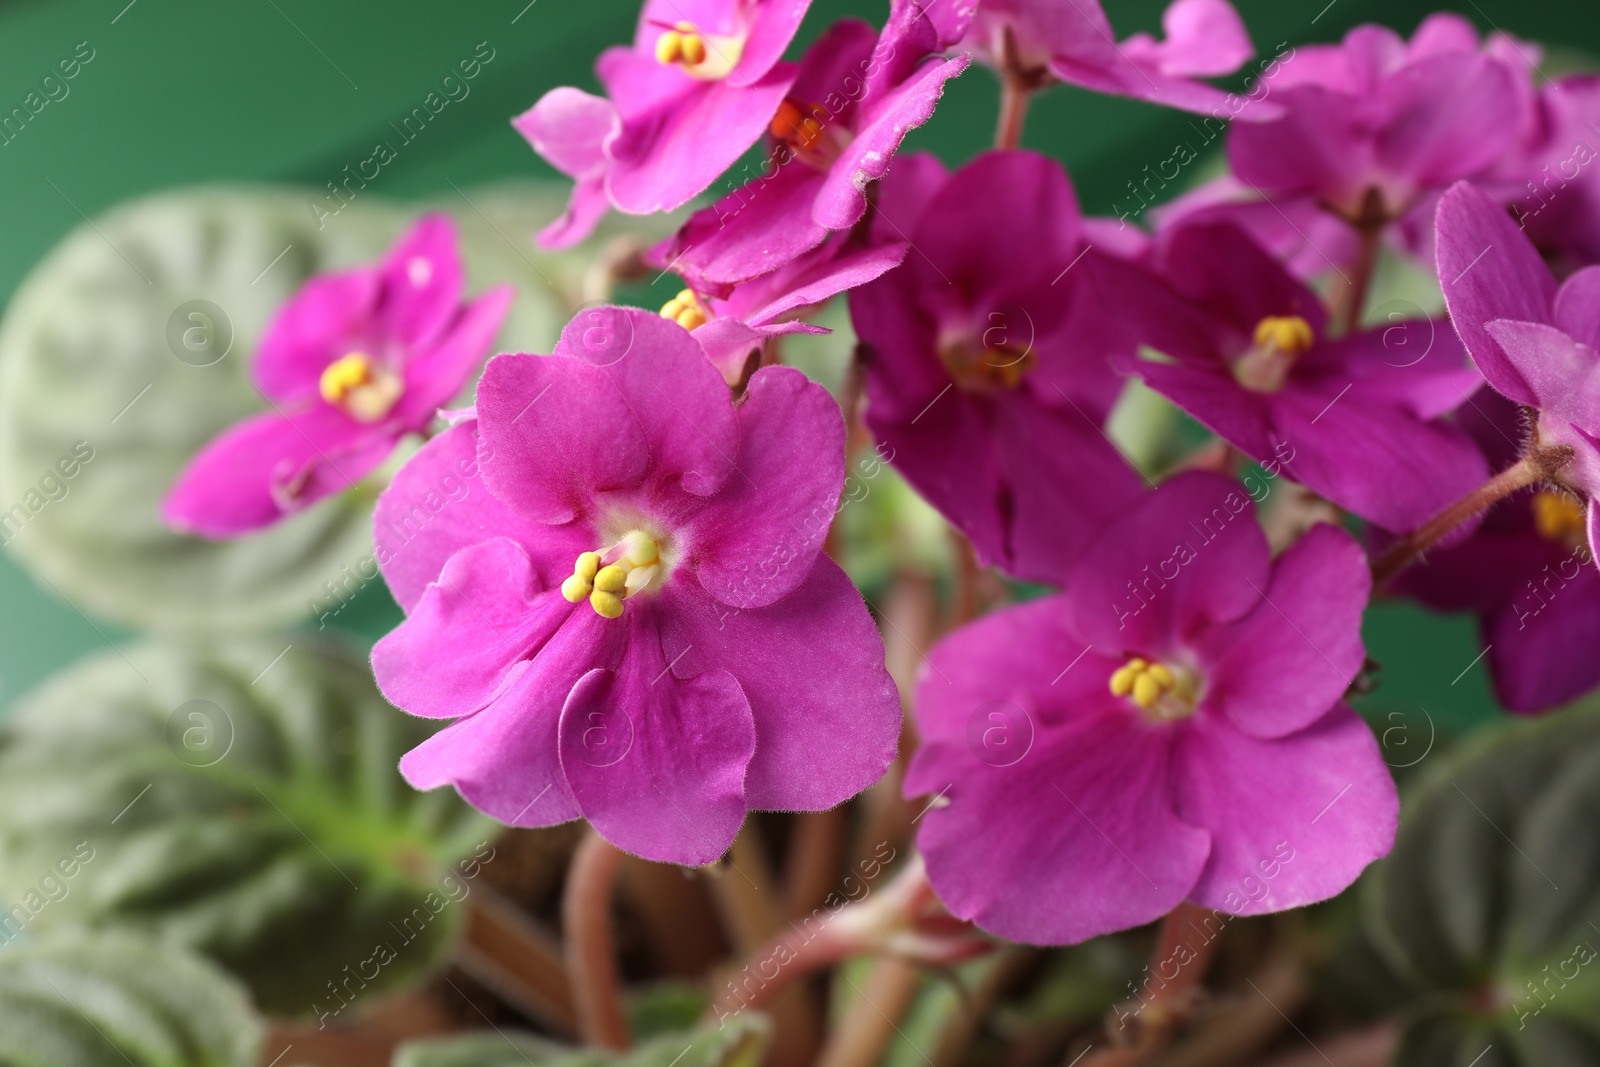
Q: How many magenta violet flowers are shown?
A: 13